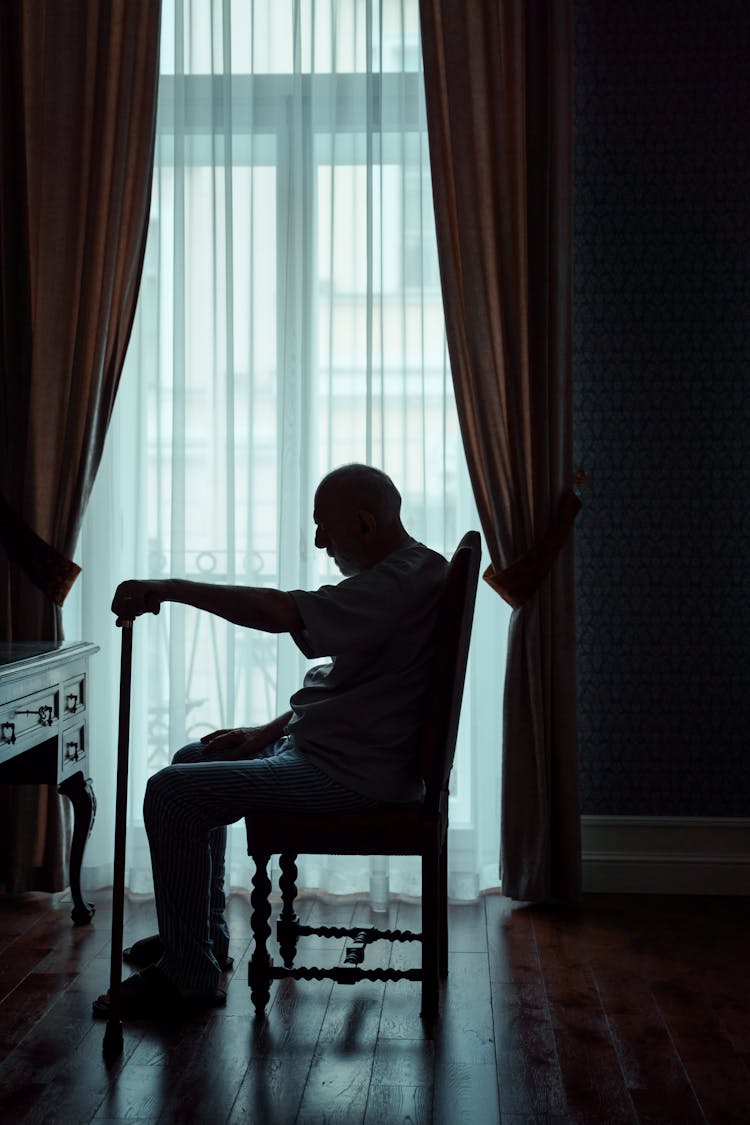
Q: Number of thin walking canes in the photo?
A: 1